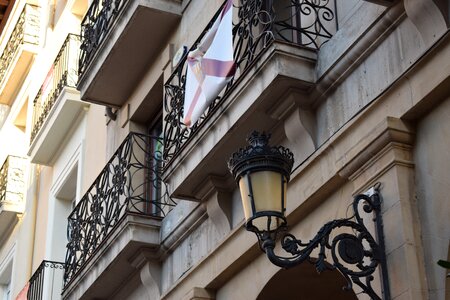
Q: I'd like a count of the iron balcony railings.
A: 7